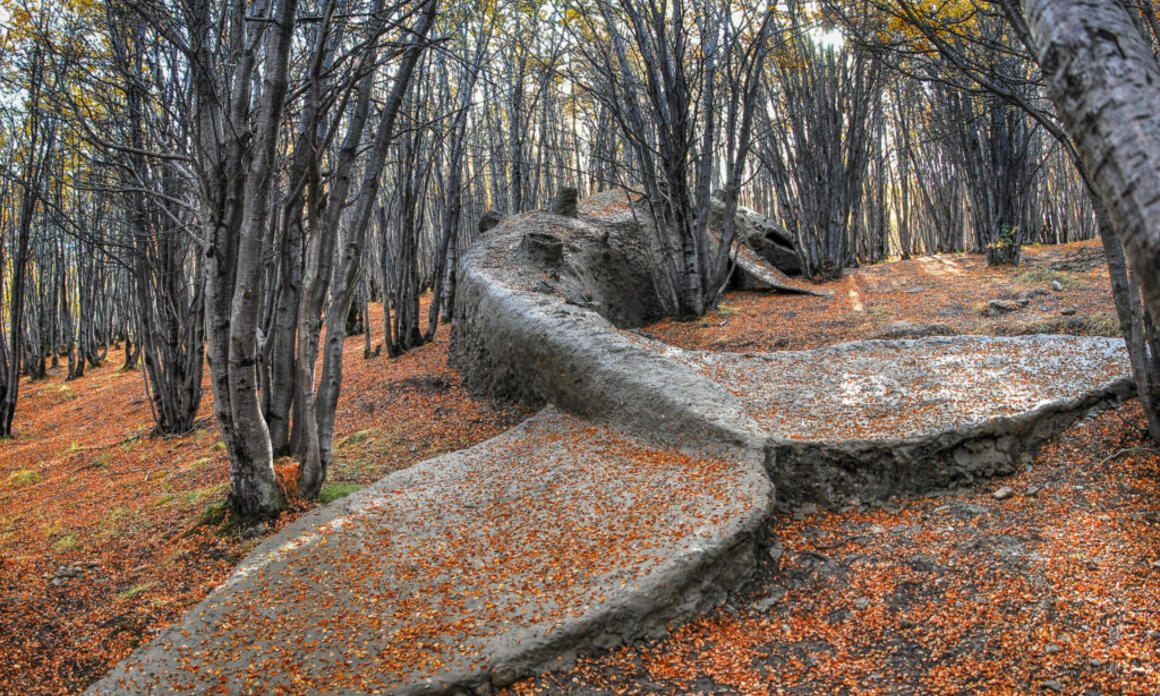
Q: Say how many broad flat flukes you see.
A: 2